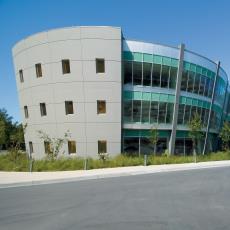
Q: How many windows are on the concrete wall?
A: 12